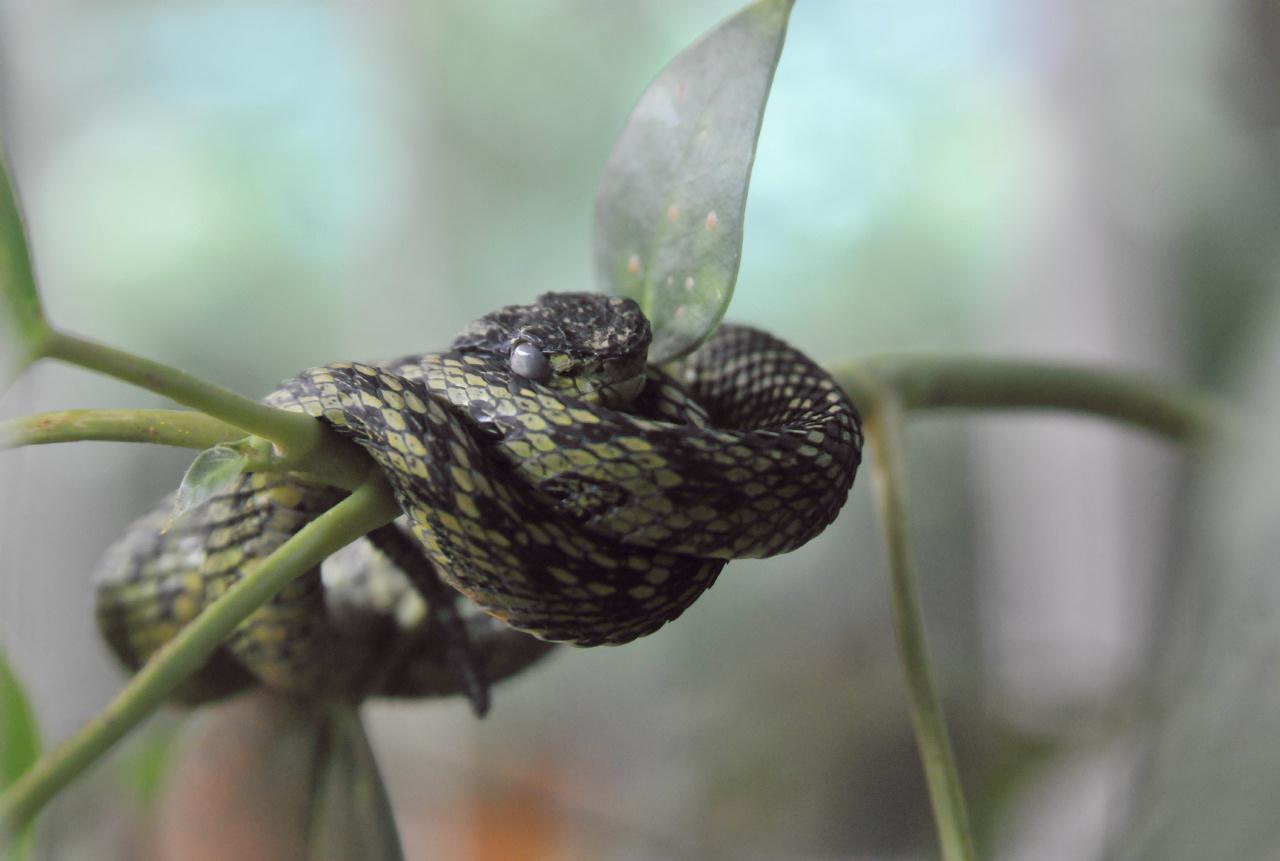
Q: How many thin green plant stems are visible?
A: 5